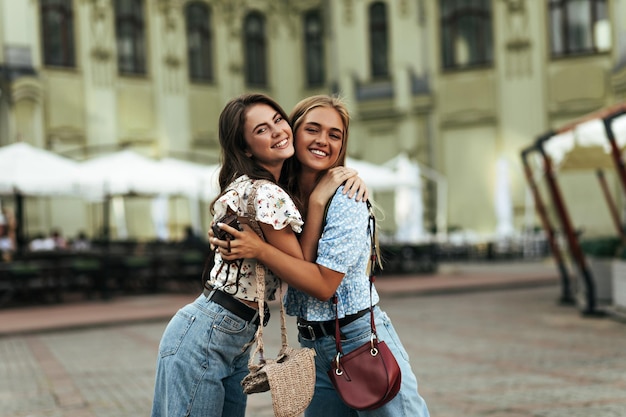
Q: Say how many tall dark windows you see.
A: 8